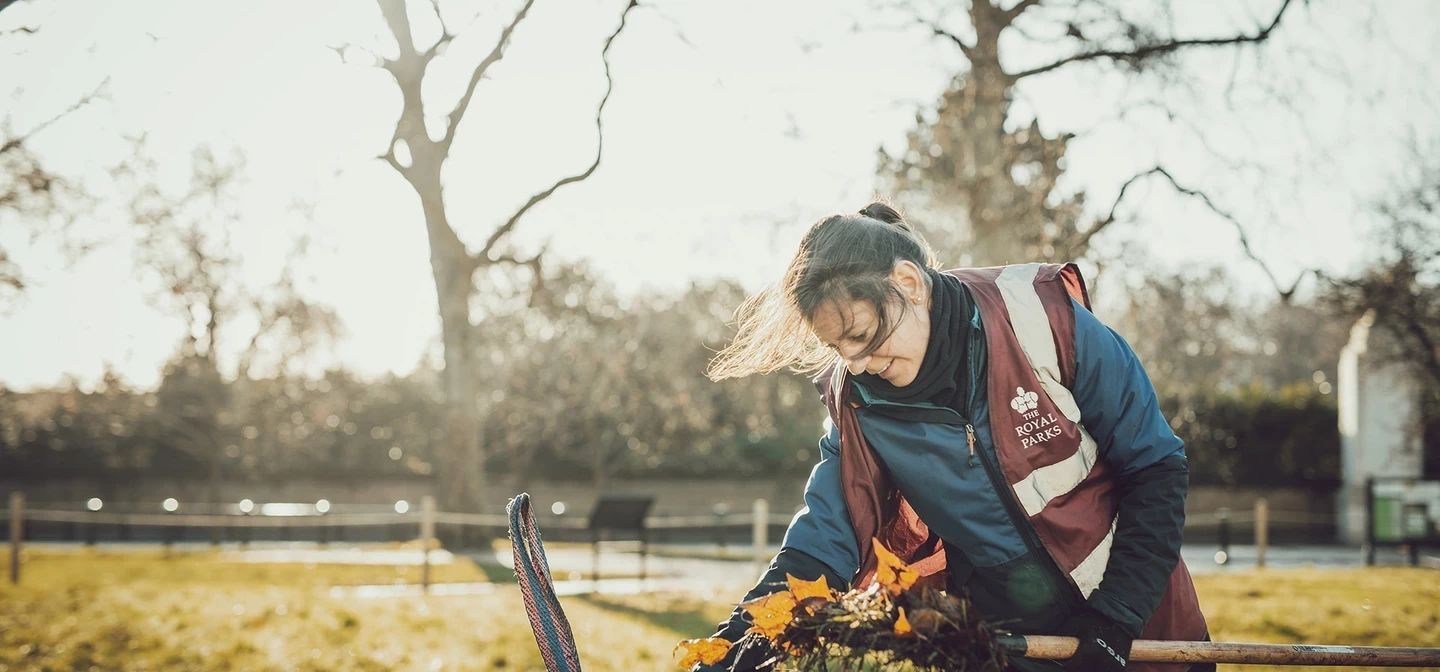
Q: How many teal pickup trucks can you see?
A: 0